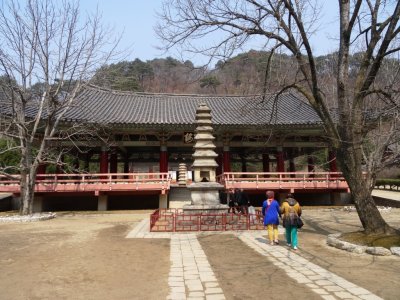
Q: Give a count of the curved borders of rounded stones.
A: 2